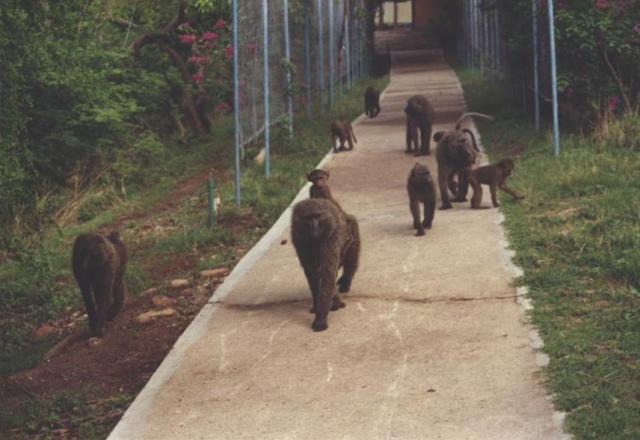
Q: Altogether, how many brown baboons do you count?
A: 9